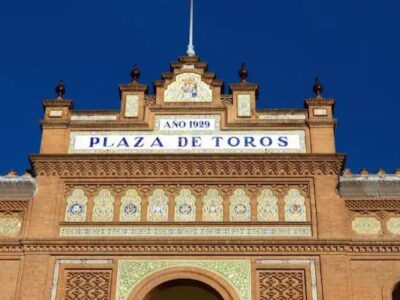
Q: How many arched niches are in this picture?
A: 9